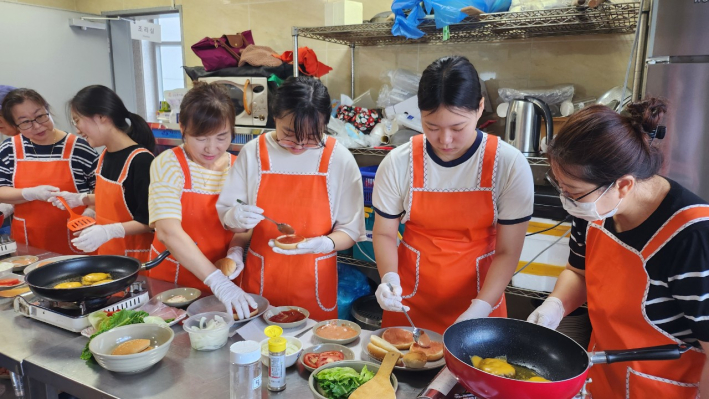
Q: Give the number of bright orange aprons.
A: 6